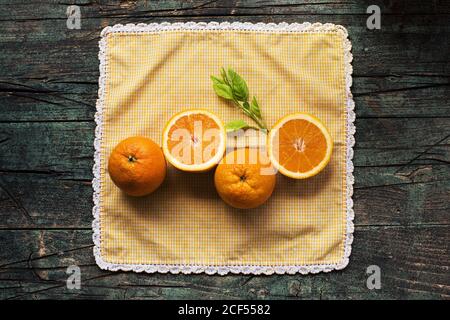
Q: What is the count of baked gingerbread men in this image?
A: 0